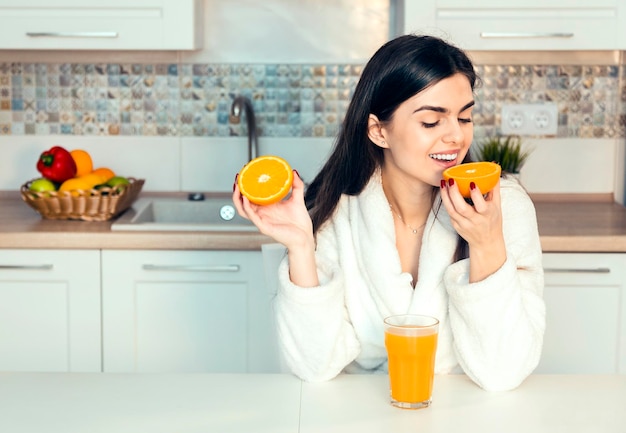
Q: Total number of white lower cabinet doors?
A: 3